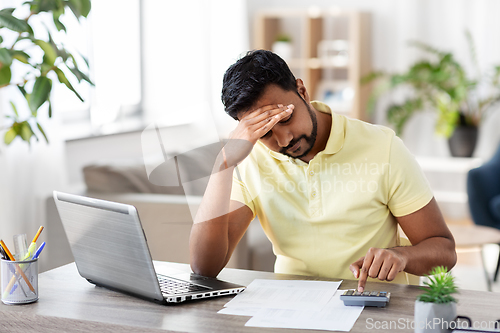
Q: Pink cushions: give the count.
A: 0